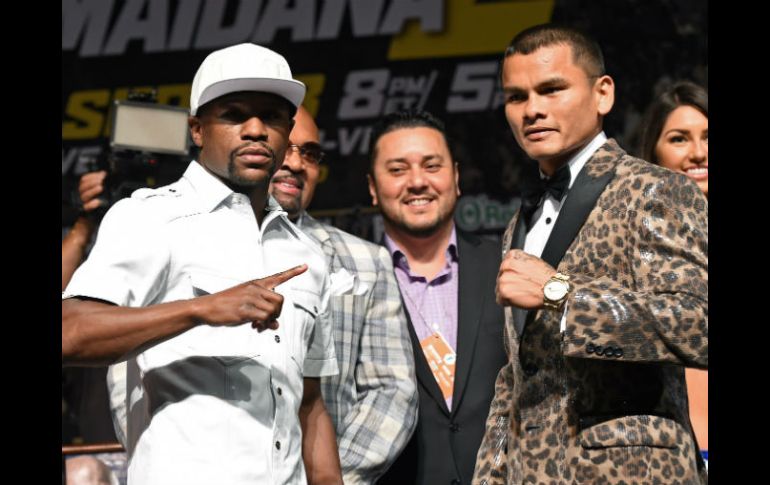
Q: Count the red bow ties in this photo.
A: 0